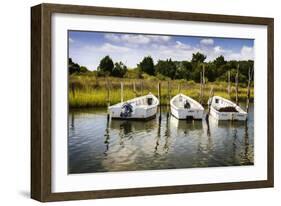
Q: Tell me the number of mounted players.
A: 0